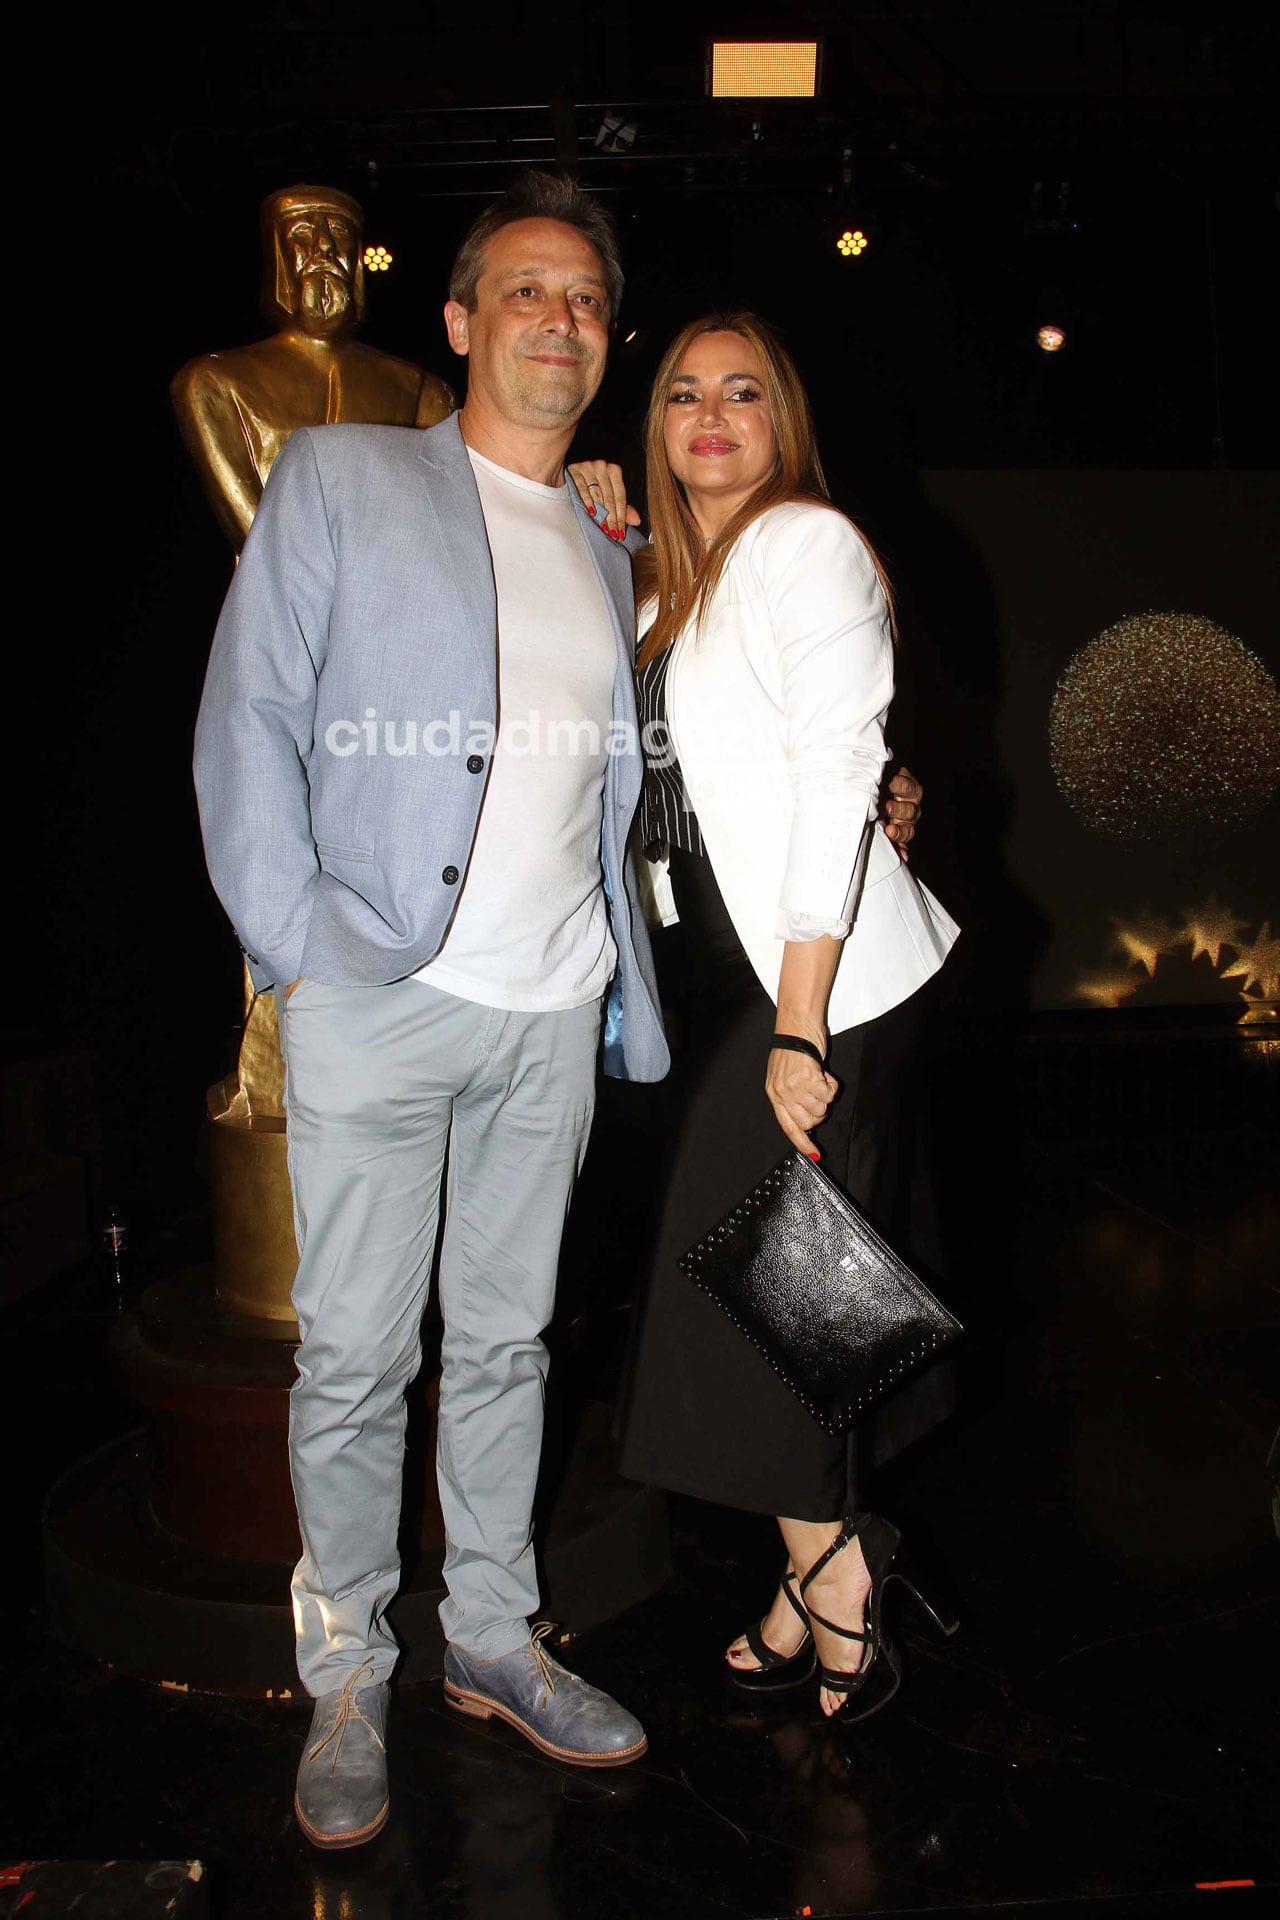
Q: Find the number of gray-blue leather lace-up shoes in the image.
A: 2